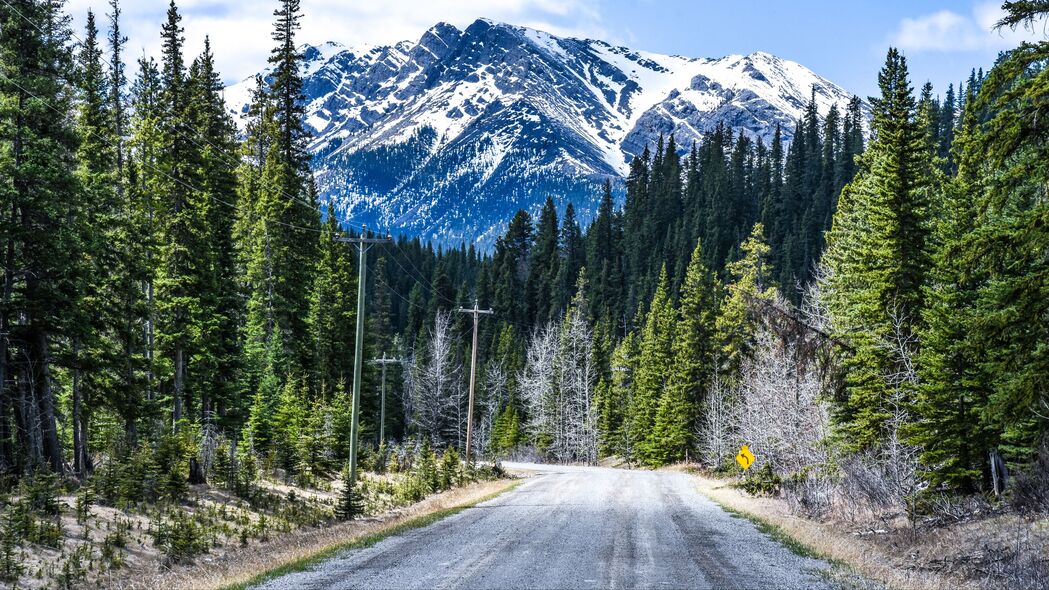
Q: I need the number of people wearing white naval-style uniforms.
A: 0